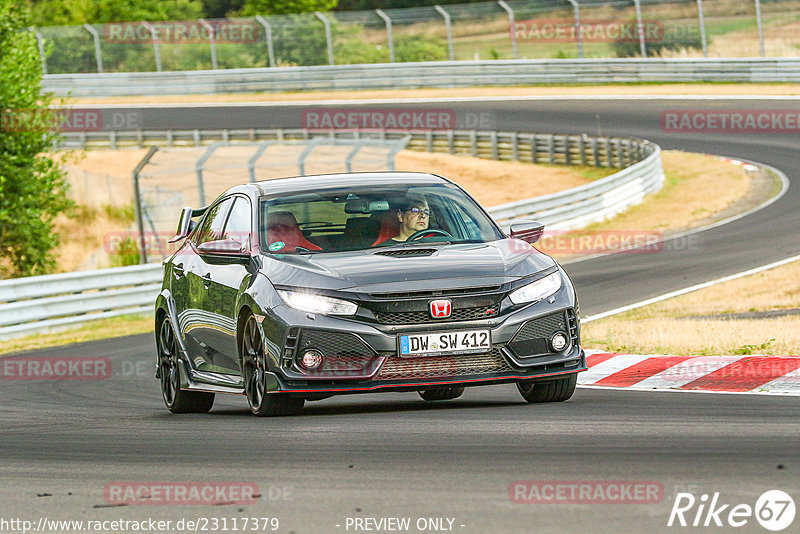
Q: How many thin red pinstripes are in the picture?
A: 1